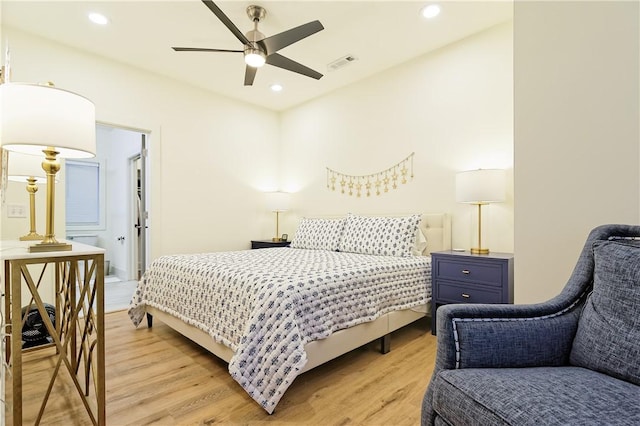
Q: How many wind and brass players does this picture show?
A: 0